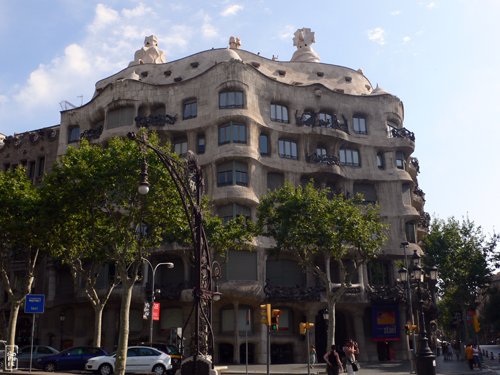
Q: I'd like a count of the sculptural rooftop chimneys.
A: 3